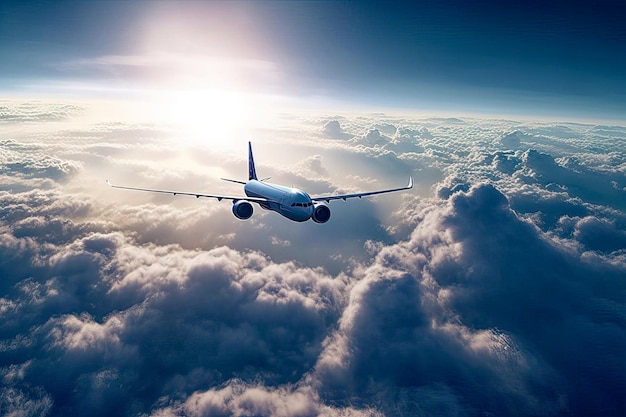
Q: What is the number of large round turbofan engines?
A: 2